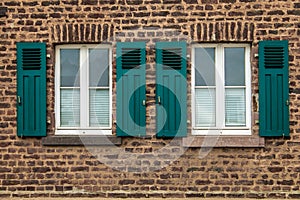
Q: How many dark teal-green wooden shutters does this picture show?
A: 4